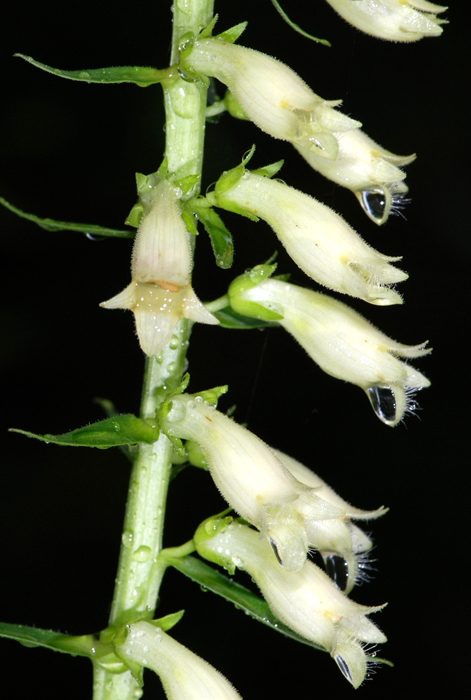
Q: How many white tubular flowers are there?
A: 10